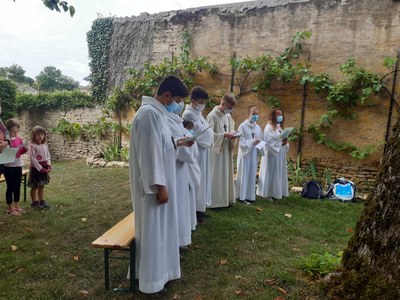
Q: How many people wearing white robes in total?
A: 7